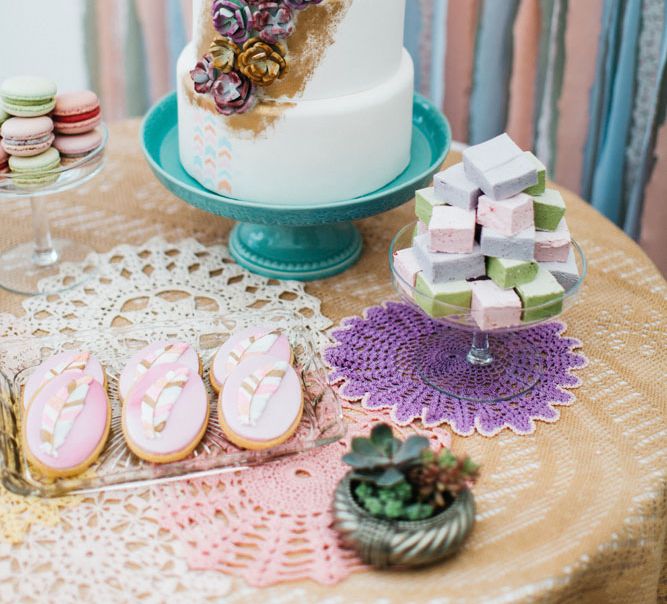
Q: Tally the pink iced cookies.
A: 6